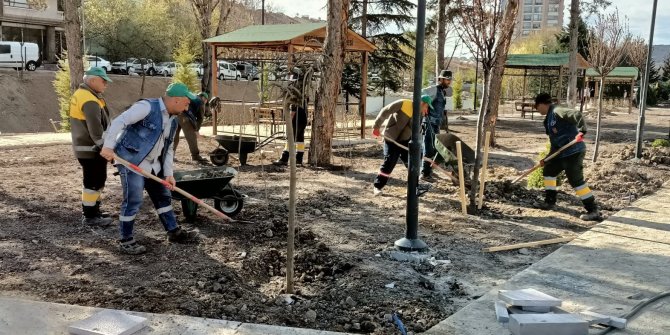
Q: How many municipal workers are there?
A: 7